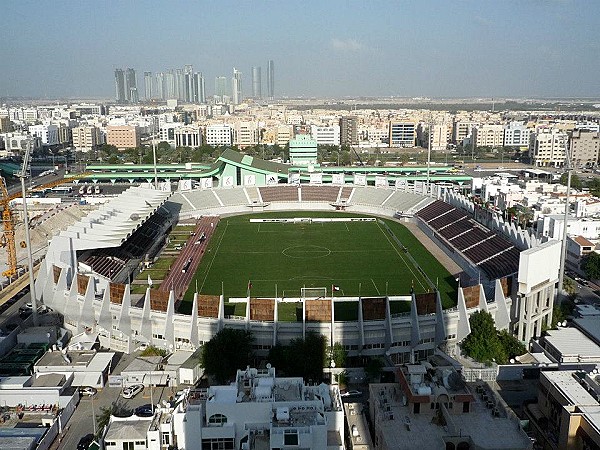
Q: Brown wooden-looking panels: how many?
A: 11